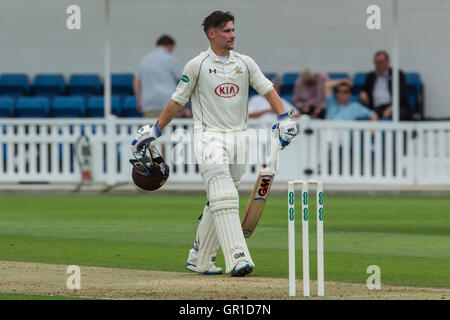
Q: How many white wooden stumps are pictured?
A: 3